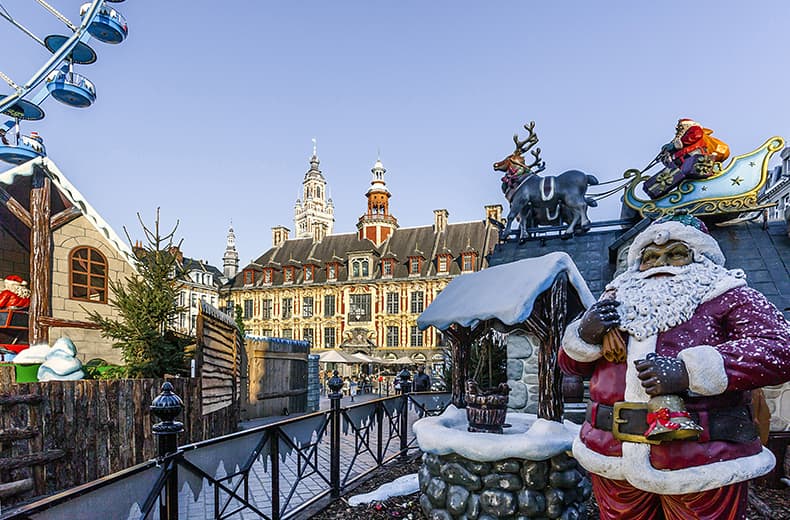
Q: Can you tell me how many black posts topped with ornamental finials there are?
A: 3